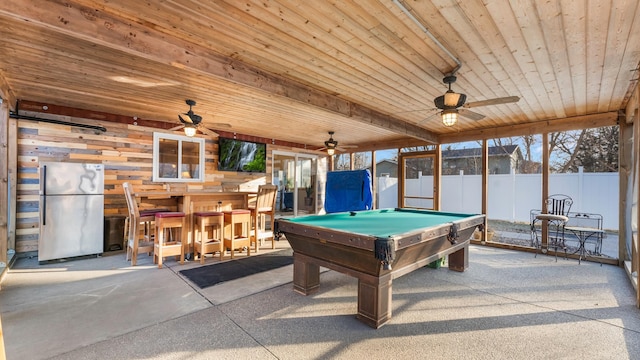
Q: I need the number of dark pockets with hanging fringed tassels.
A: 4